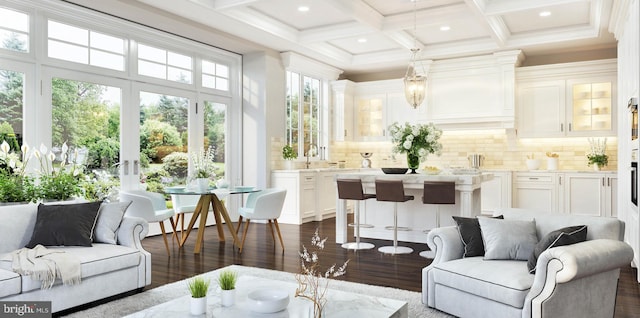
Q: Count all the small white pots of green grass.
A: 2